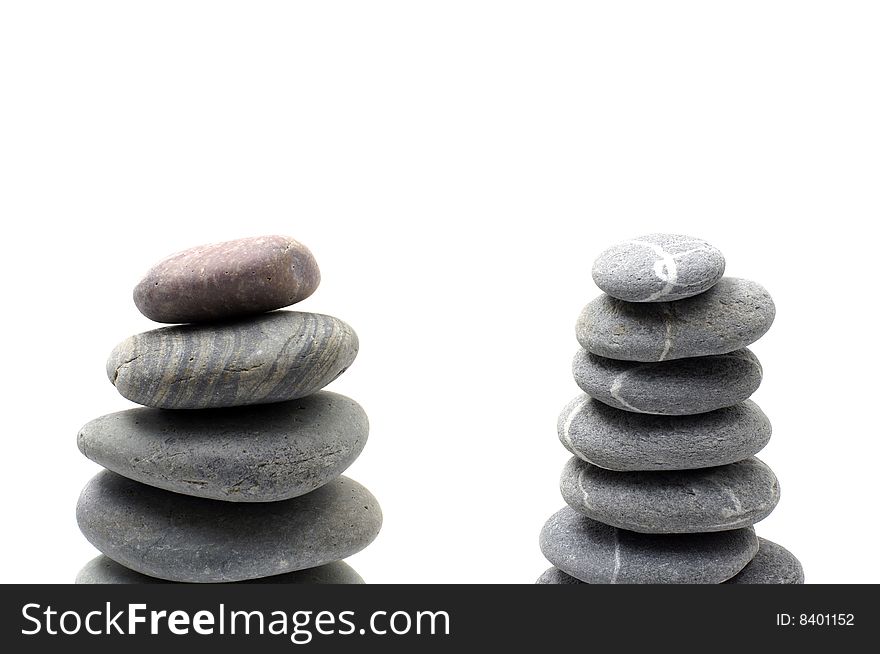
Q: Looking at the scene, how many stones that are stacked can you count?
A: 12